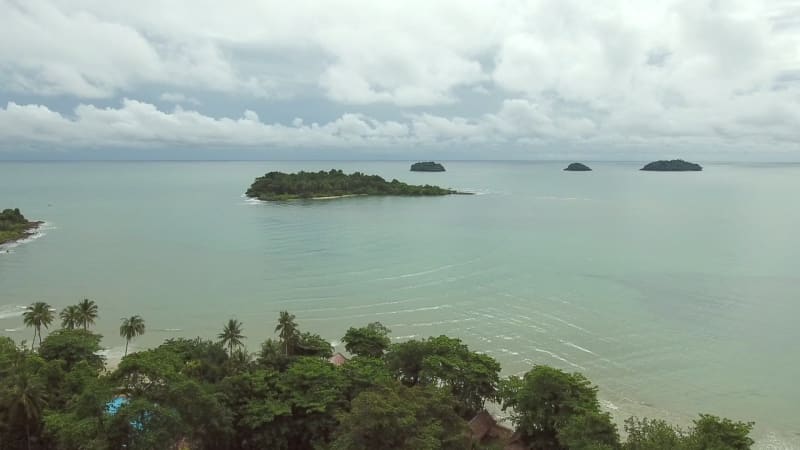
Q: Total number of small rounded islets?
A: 3